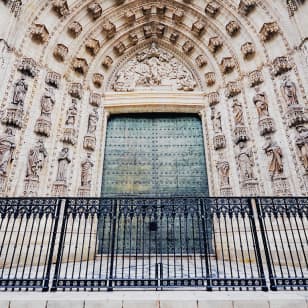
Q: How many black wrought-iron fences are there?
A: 1